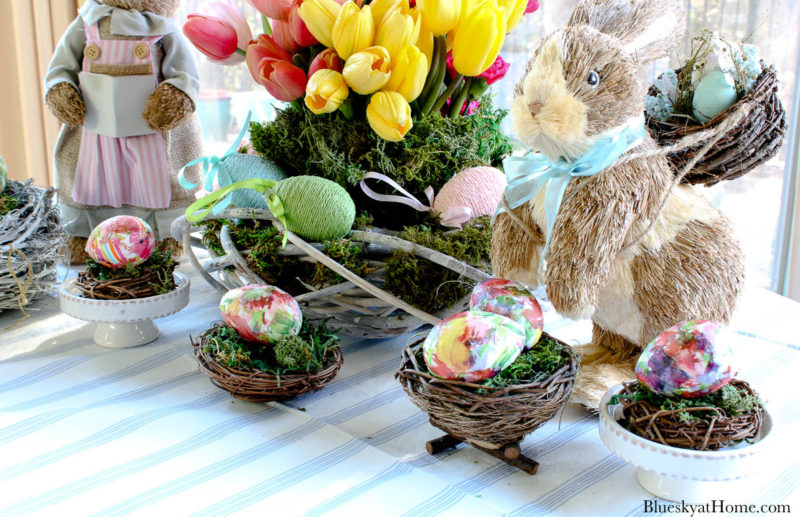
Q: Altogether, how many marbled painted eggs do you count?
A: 5